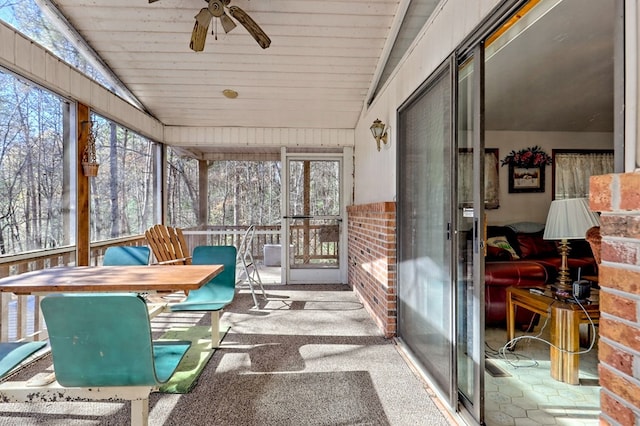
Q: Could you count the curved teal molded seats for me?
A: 4